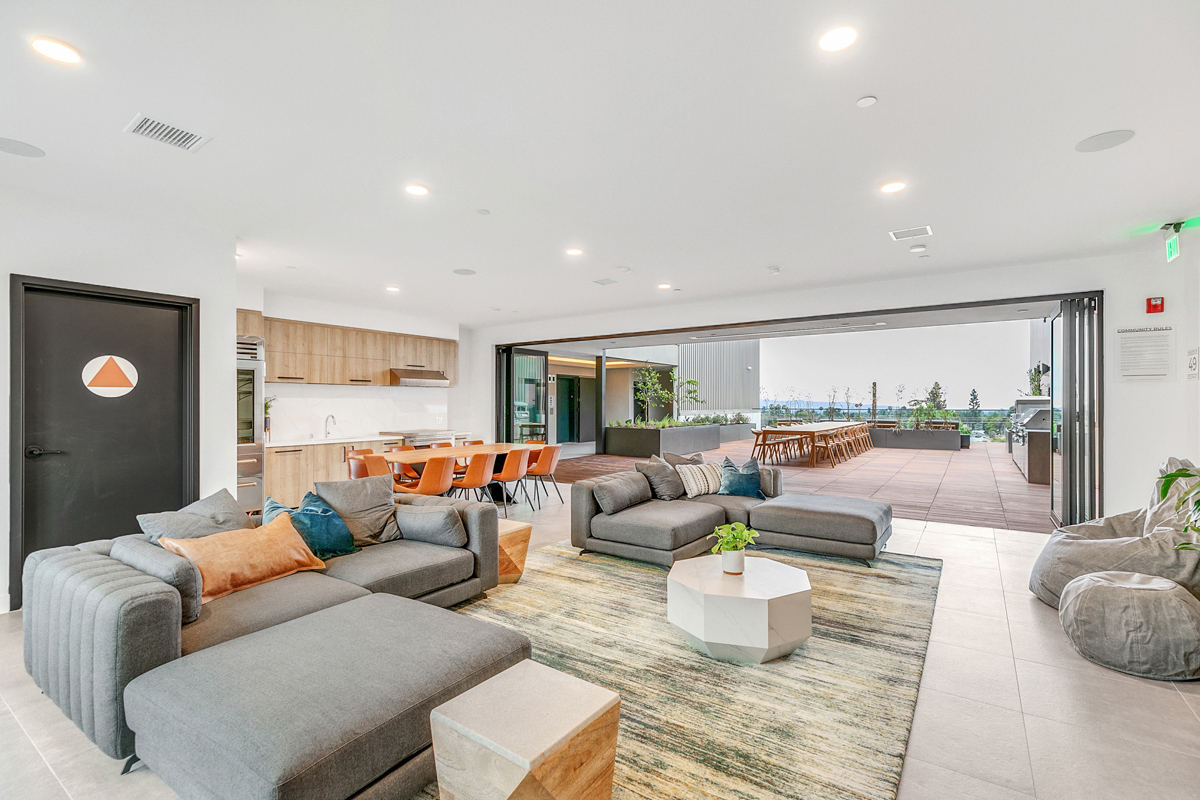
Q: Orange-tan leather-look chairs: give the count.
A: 10